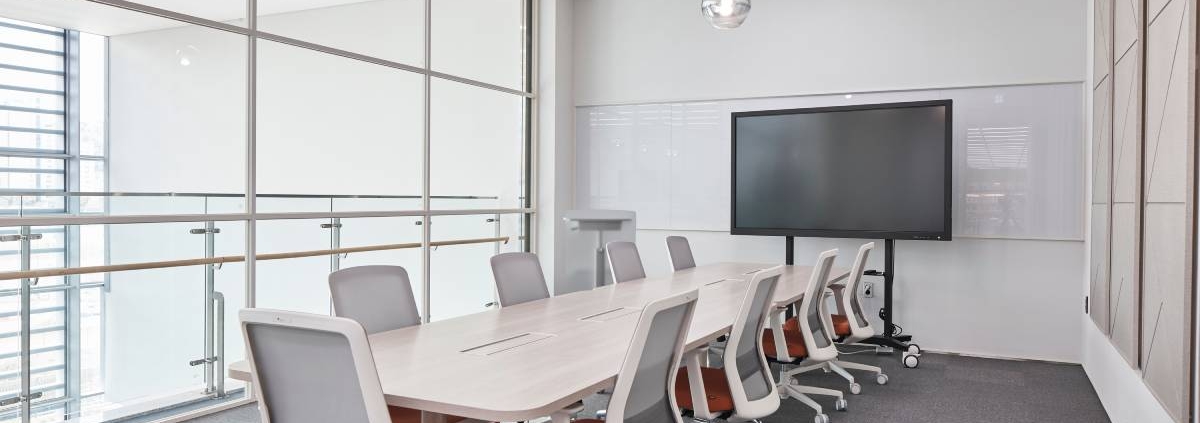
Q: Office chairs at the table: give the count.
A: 9